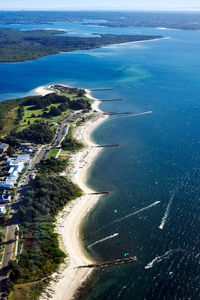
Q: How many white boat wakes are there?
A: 5